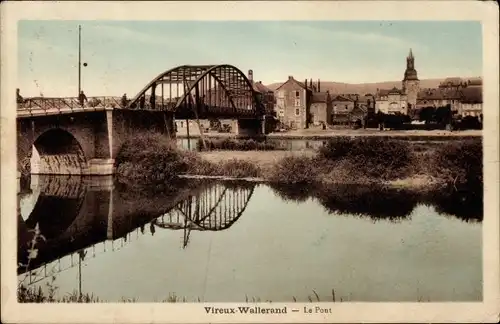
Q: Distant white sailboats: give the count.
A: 0